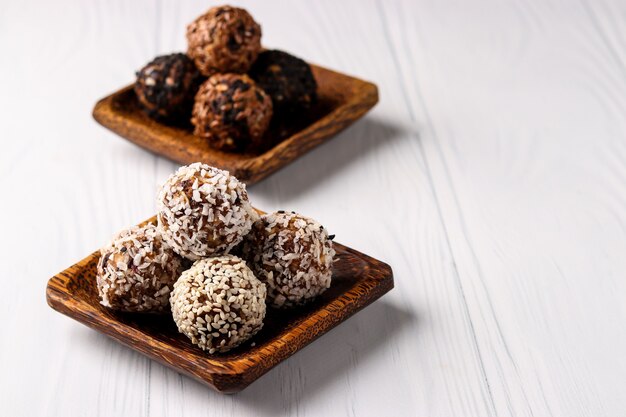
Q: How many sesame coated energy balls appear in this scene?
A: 1